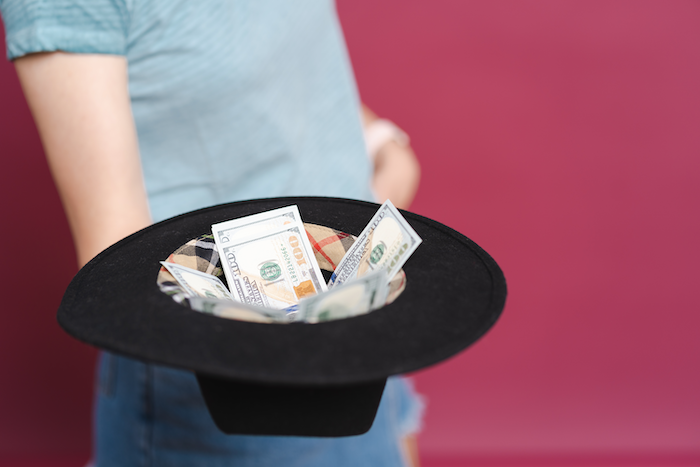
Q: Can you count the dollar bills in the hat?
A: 6